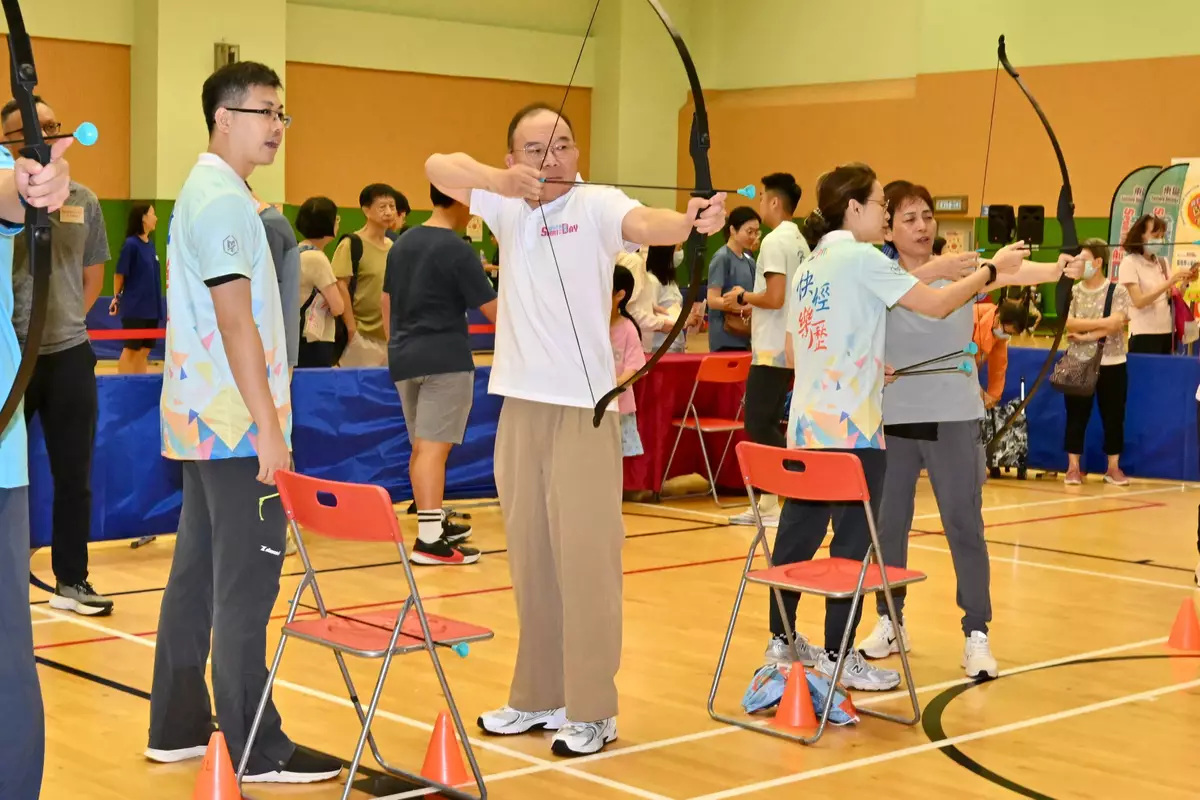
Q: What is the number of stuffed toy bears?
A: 0